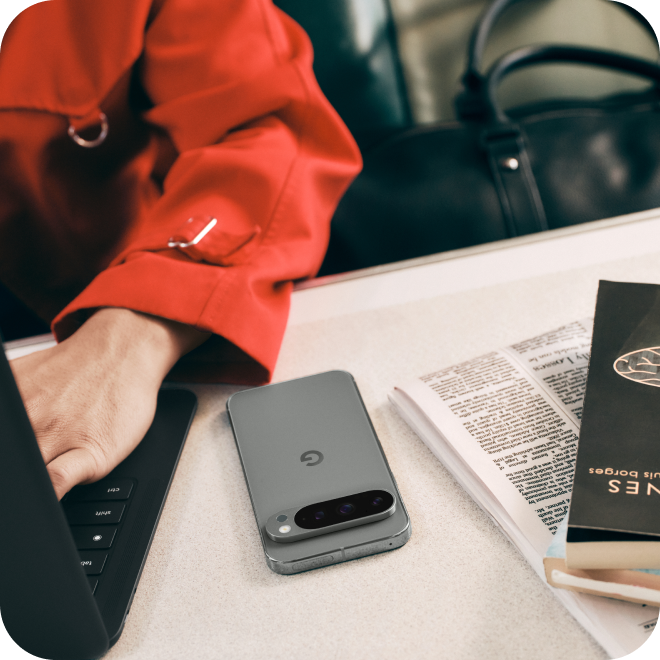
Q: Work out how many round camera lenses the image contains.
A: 3